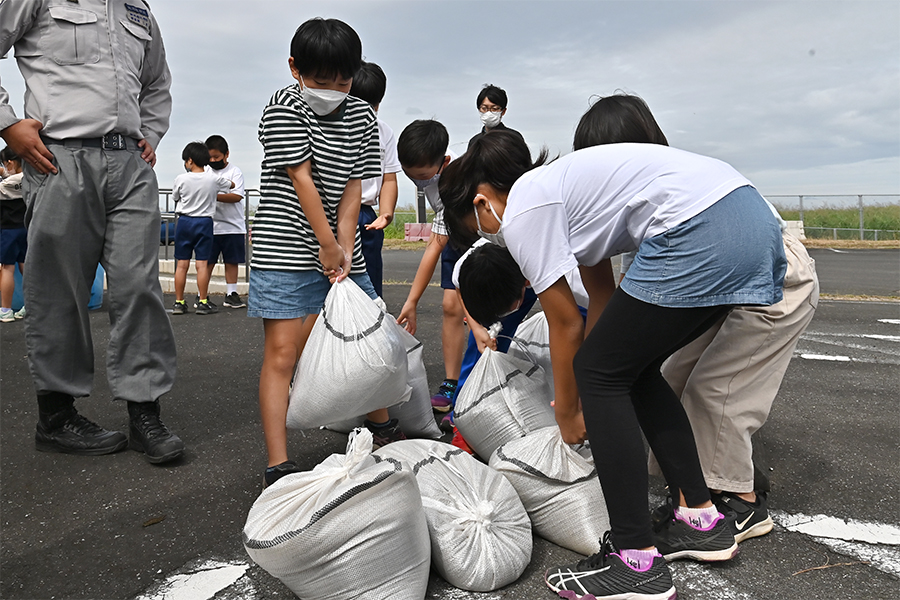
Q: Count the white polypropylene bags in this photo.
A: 7